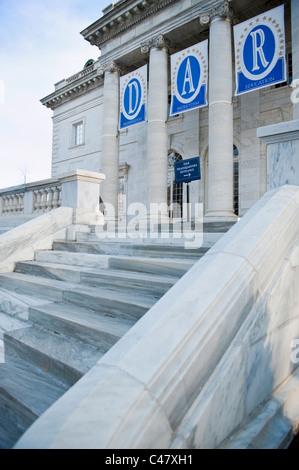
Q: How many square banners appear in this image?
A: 3